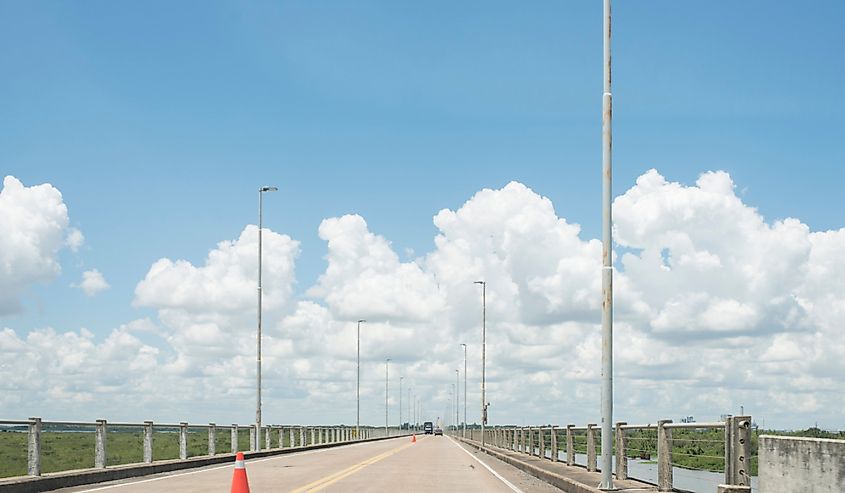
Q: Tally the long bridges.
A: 1